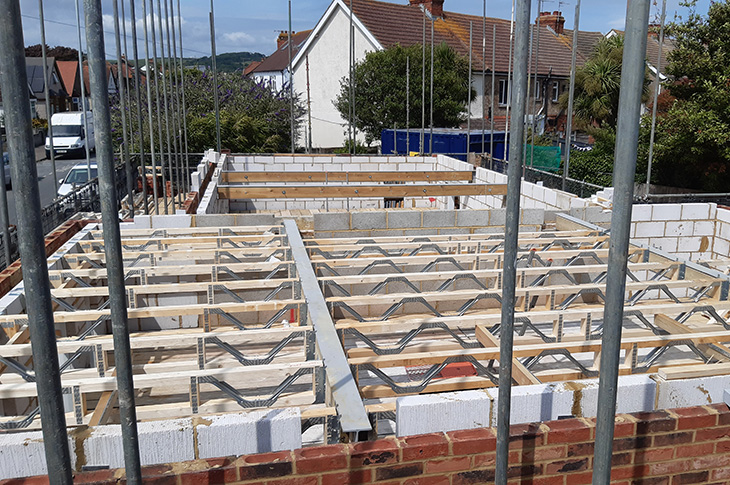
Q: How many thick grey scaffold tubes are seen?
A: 4